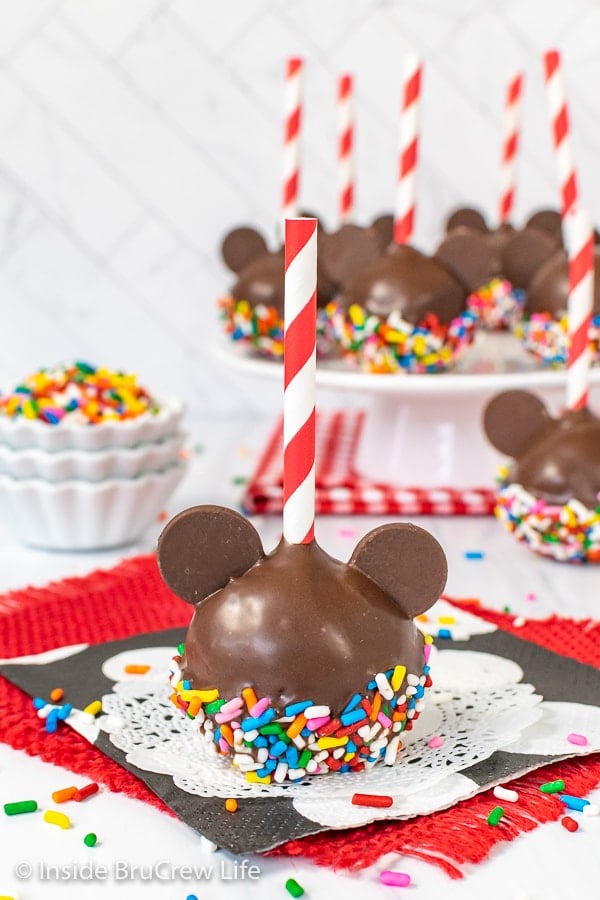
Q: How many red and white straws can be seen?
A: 7